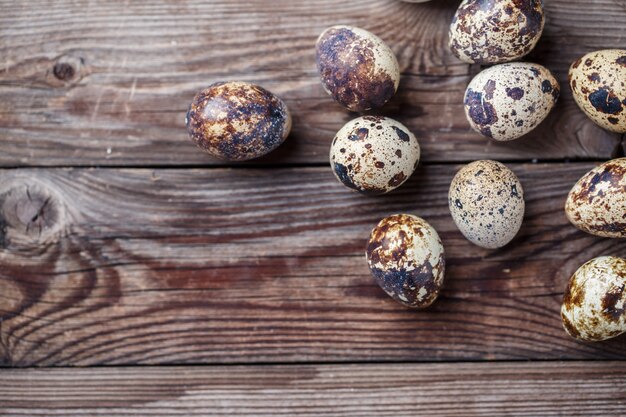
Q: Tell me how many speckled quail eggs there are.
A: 10